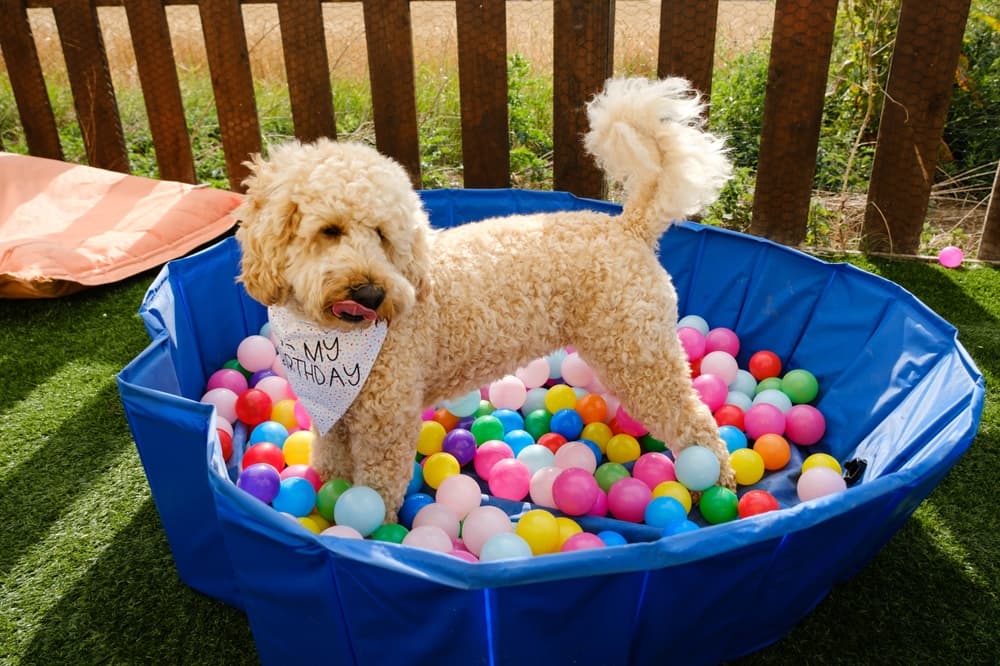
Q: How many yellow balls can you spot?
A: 14